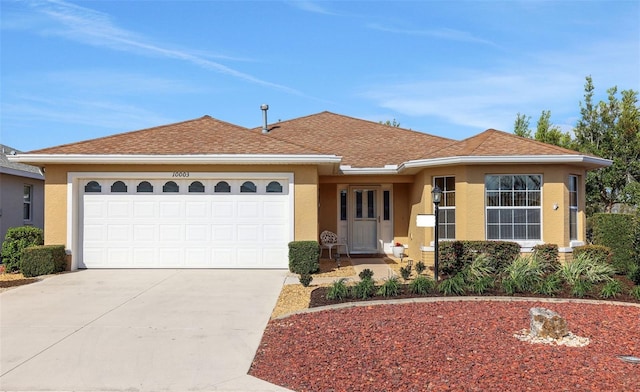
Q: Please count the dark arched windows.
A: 8